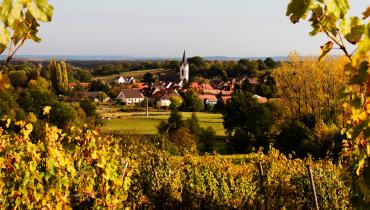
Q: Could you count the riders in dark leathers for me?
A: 0